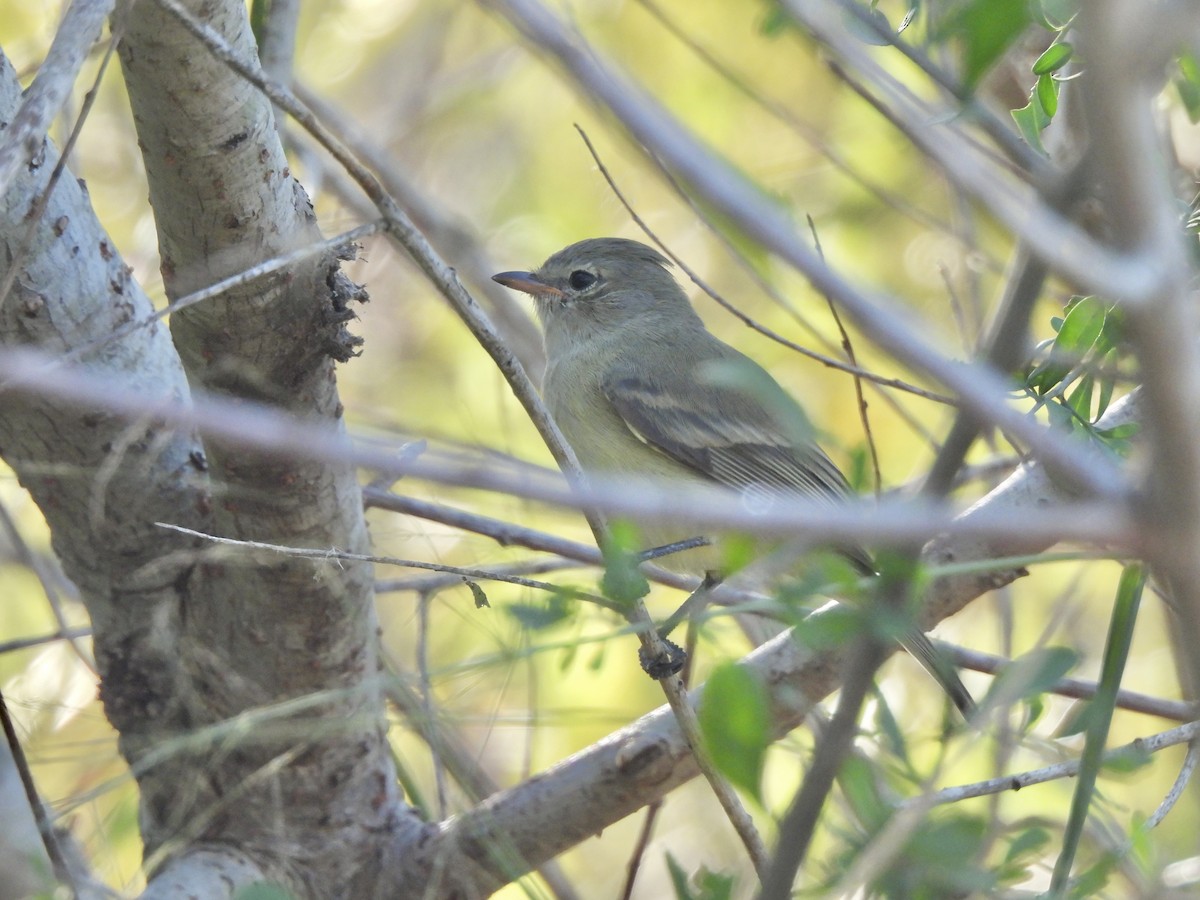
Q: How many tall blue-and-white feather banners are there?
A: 0